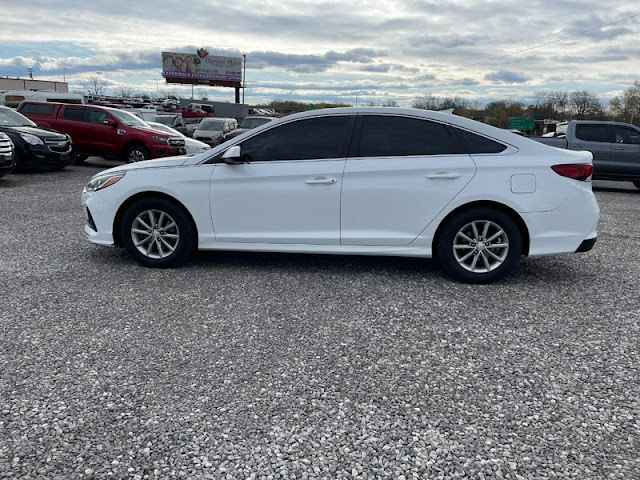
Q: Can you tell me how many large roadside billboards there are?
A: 1